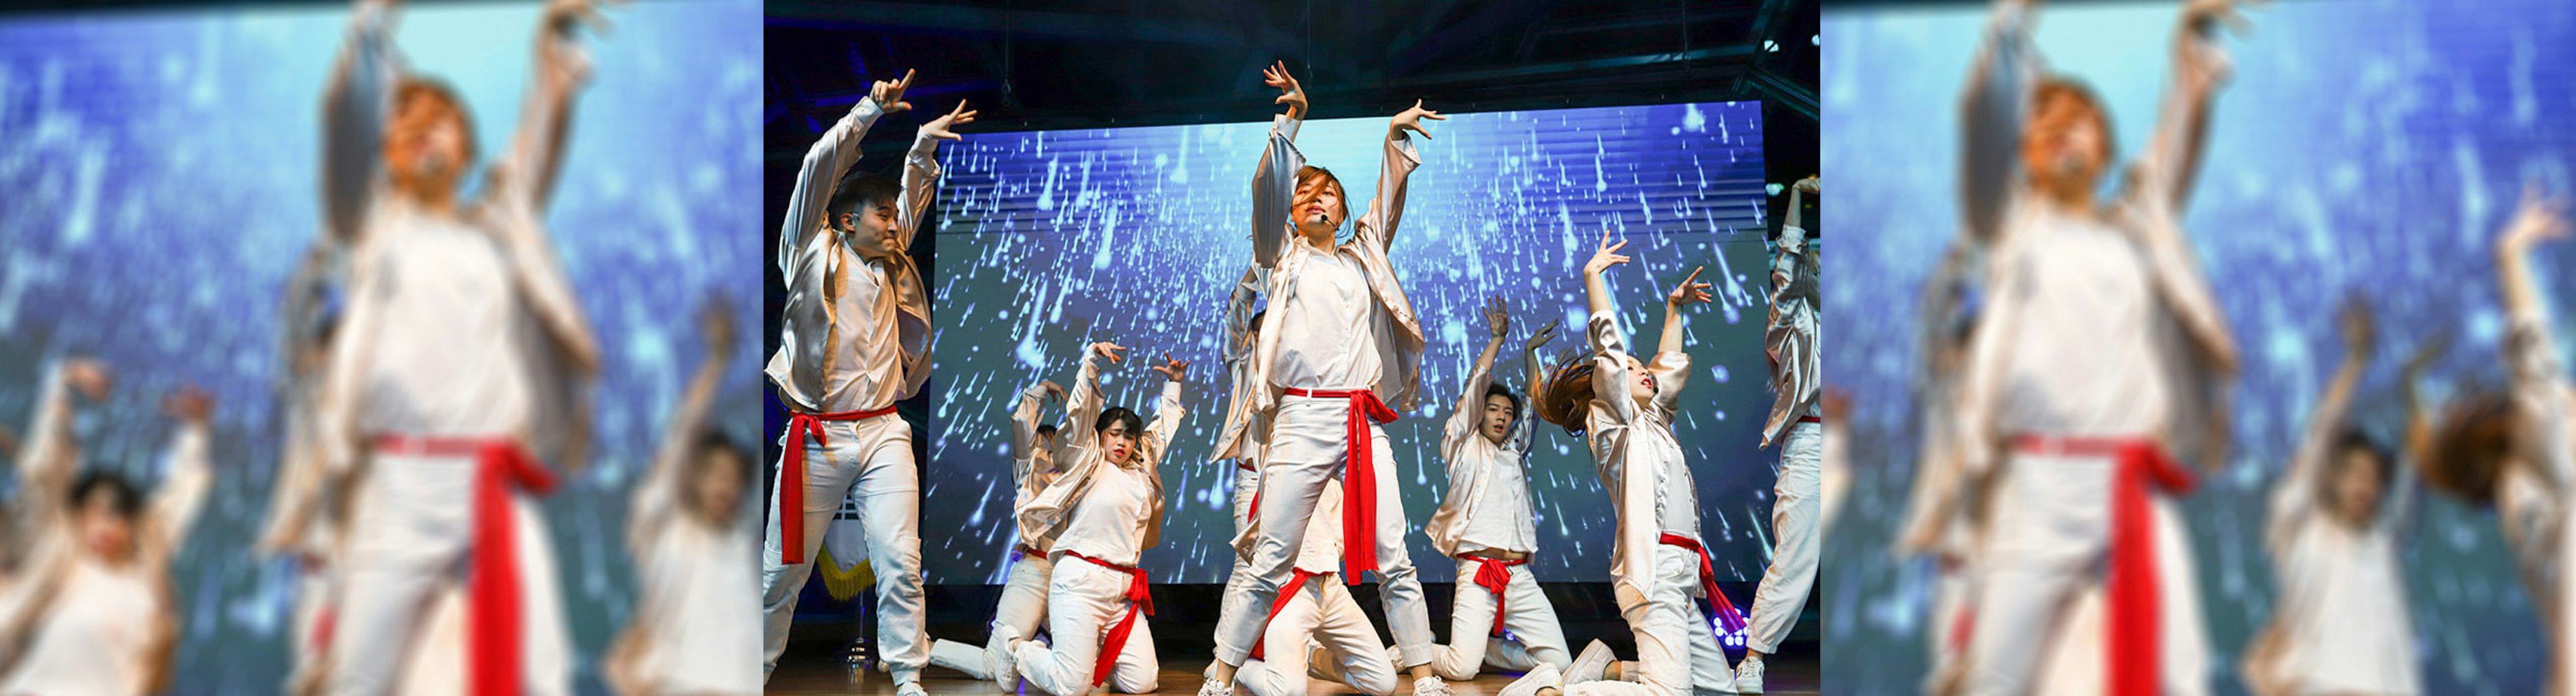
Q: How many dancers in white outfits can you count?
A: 9